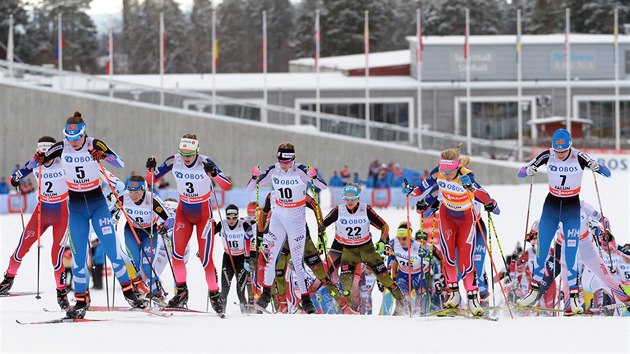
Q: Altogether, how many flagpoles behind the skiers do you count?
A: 13